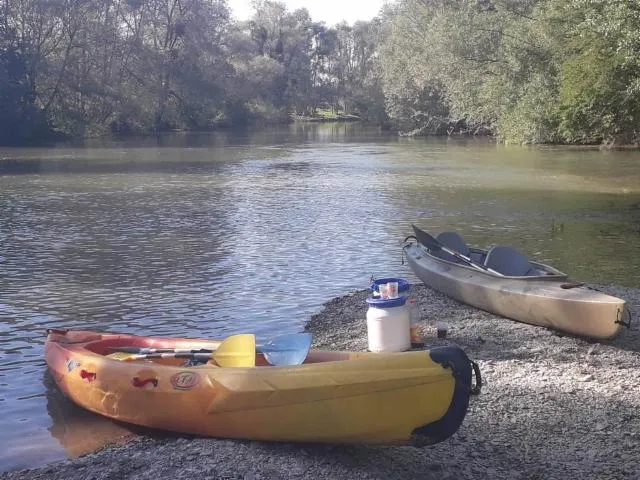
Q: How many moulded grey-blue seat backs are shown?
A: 2